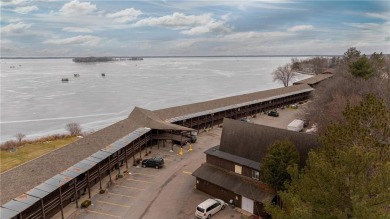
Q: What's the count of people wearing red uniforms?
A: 0